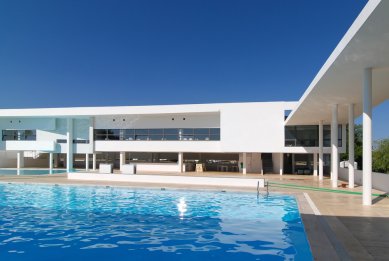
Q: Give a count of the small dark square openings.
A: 6